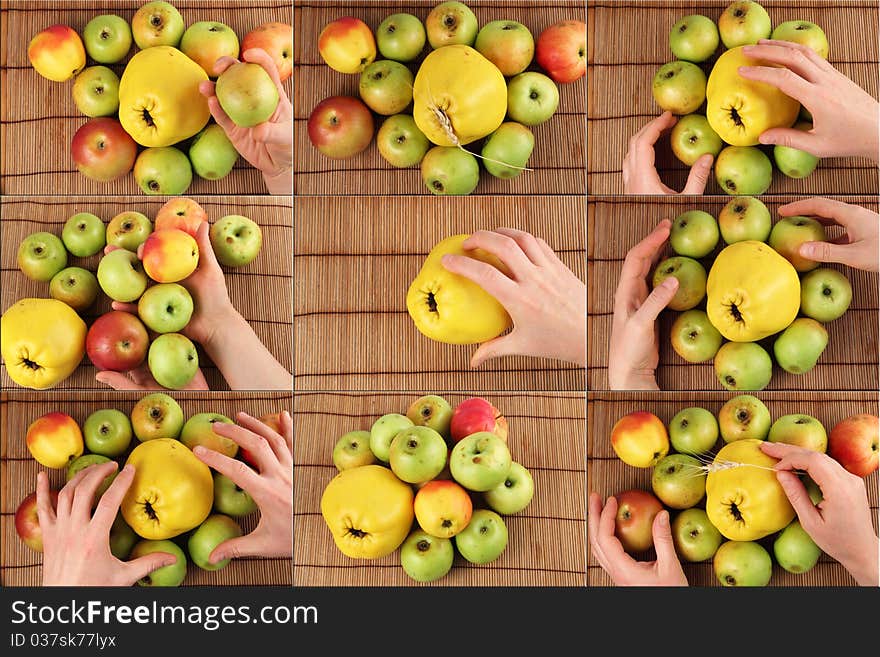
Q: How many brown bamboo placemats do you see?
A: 9